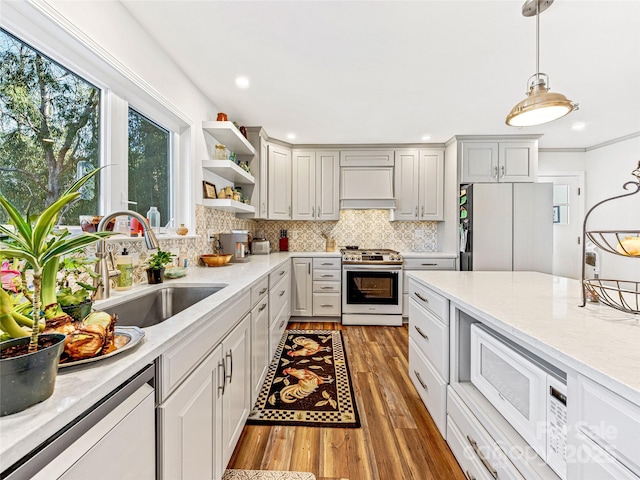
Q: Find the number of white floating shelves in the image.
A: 3